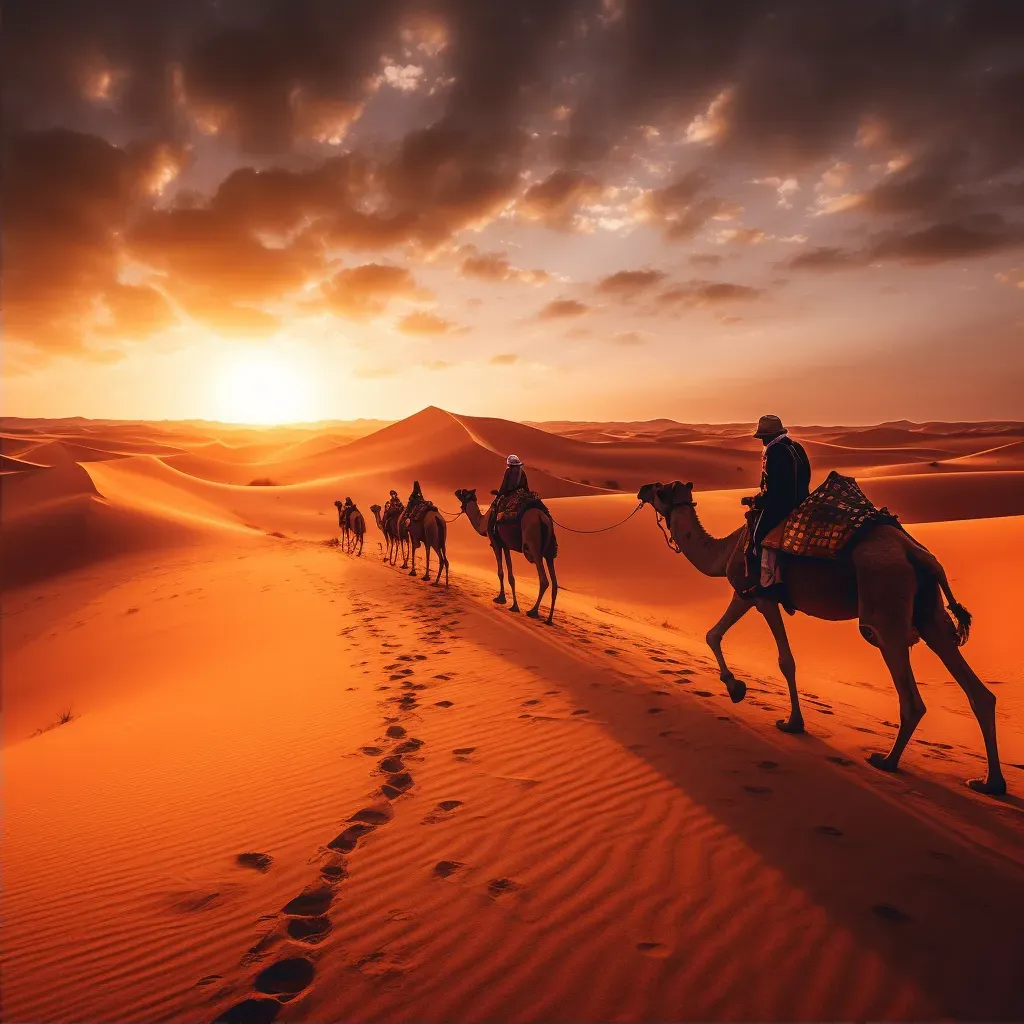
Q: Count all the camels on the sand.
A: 5